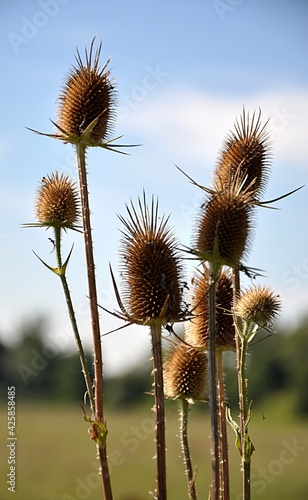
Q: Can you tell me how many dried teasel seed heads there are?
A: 8